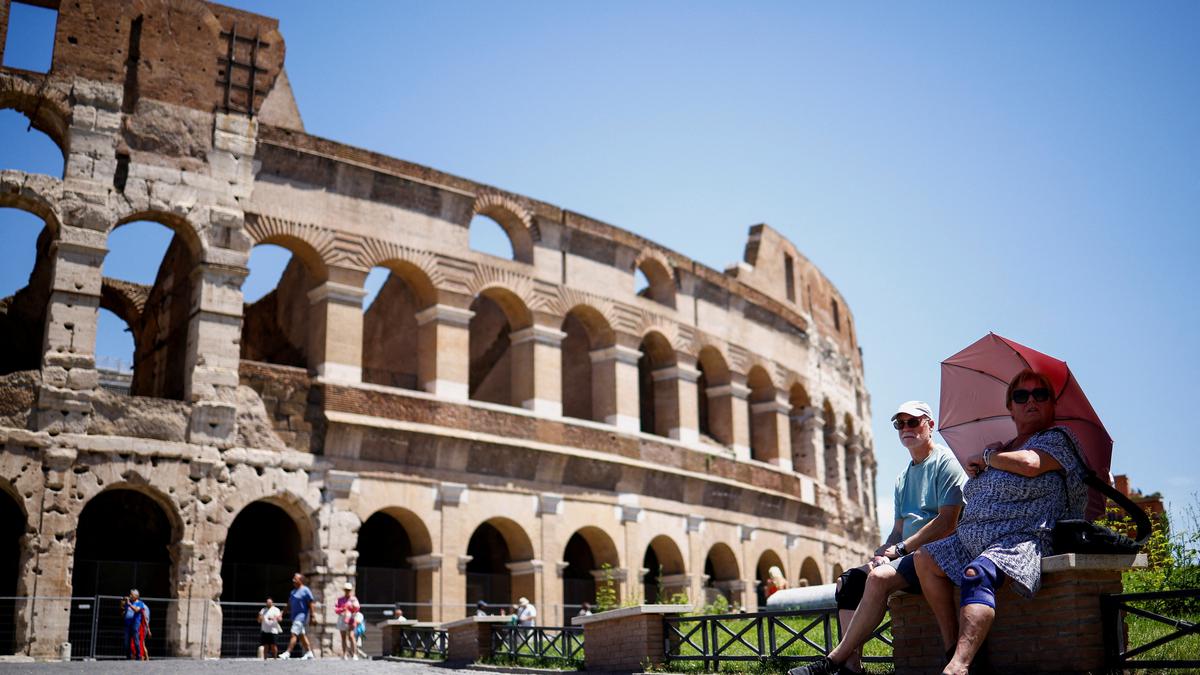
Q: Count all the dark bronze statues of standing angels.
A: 0